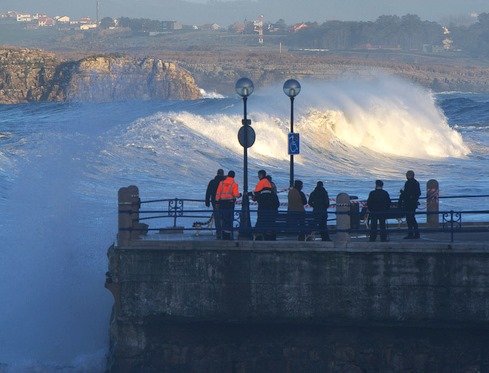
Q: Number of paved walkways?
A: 1